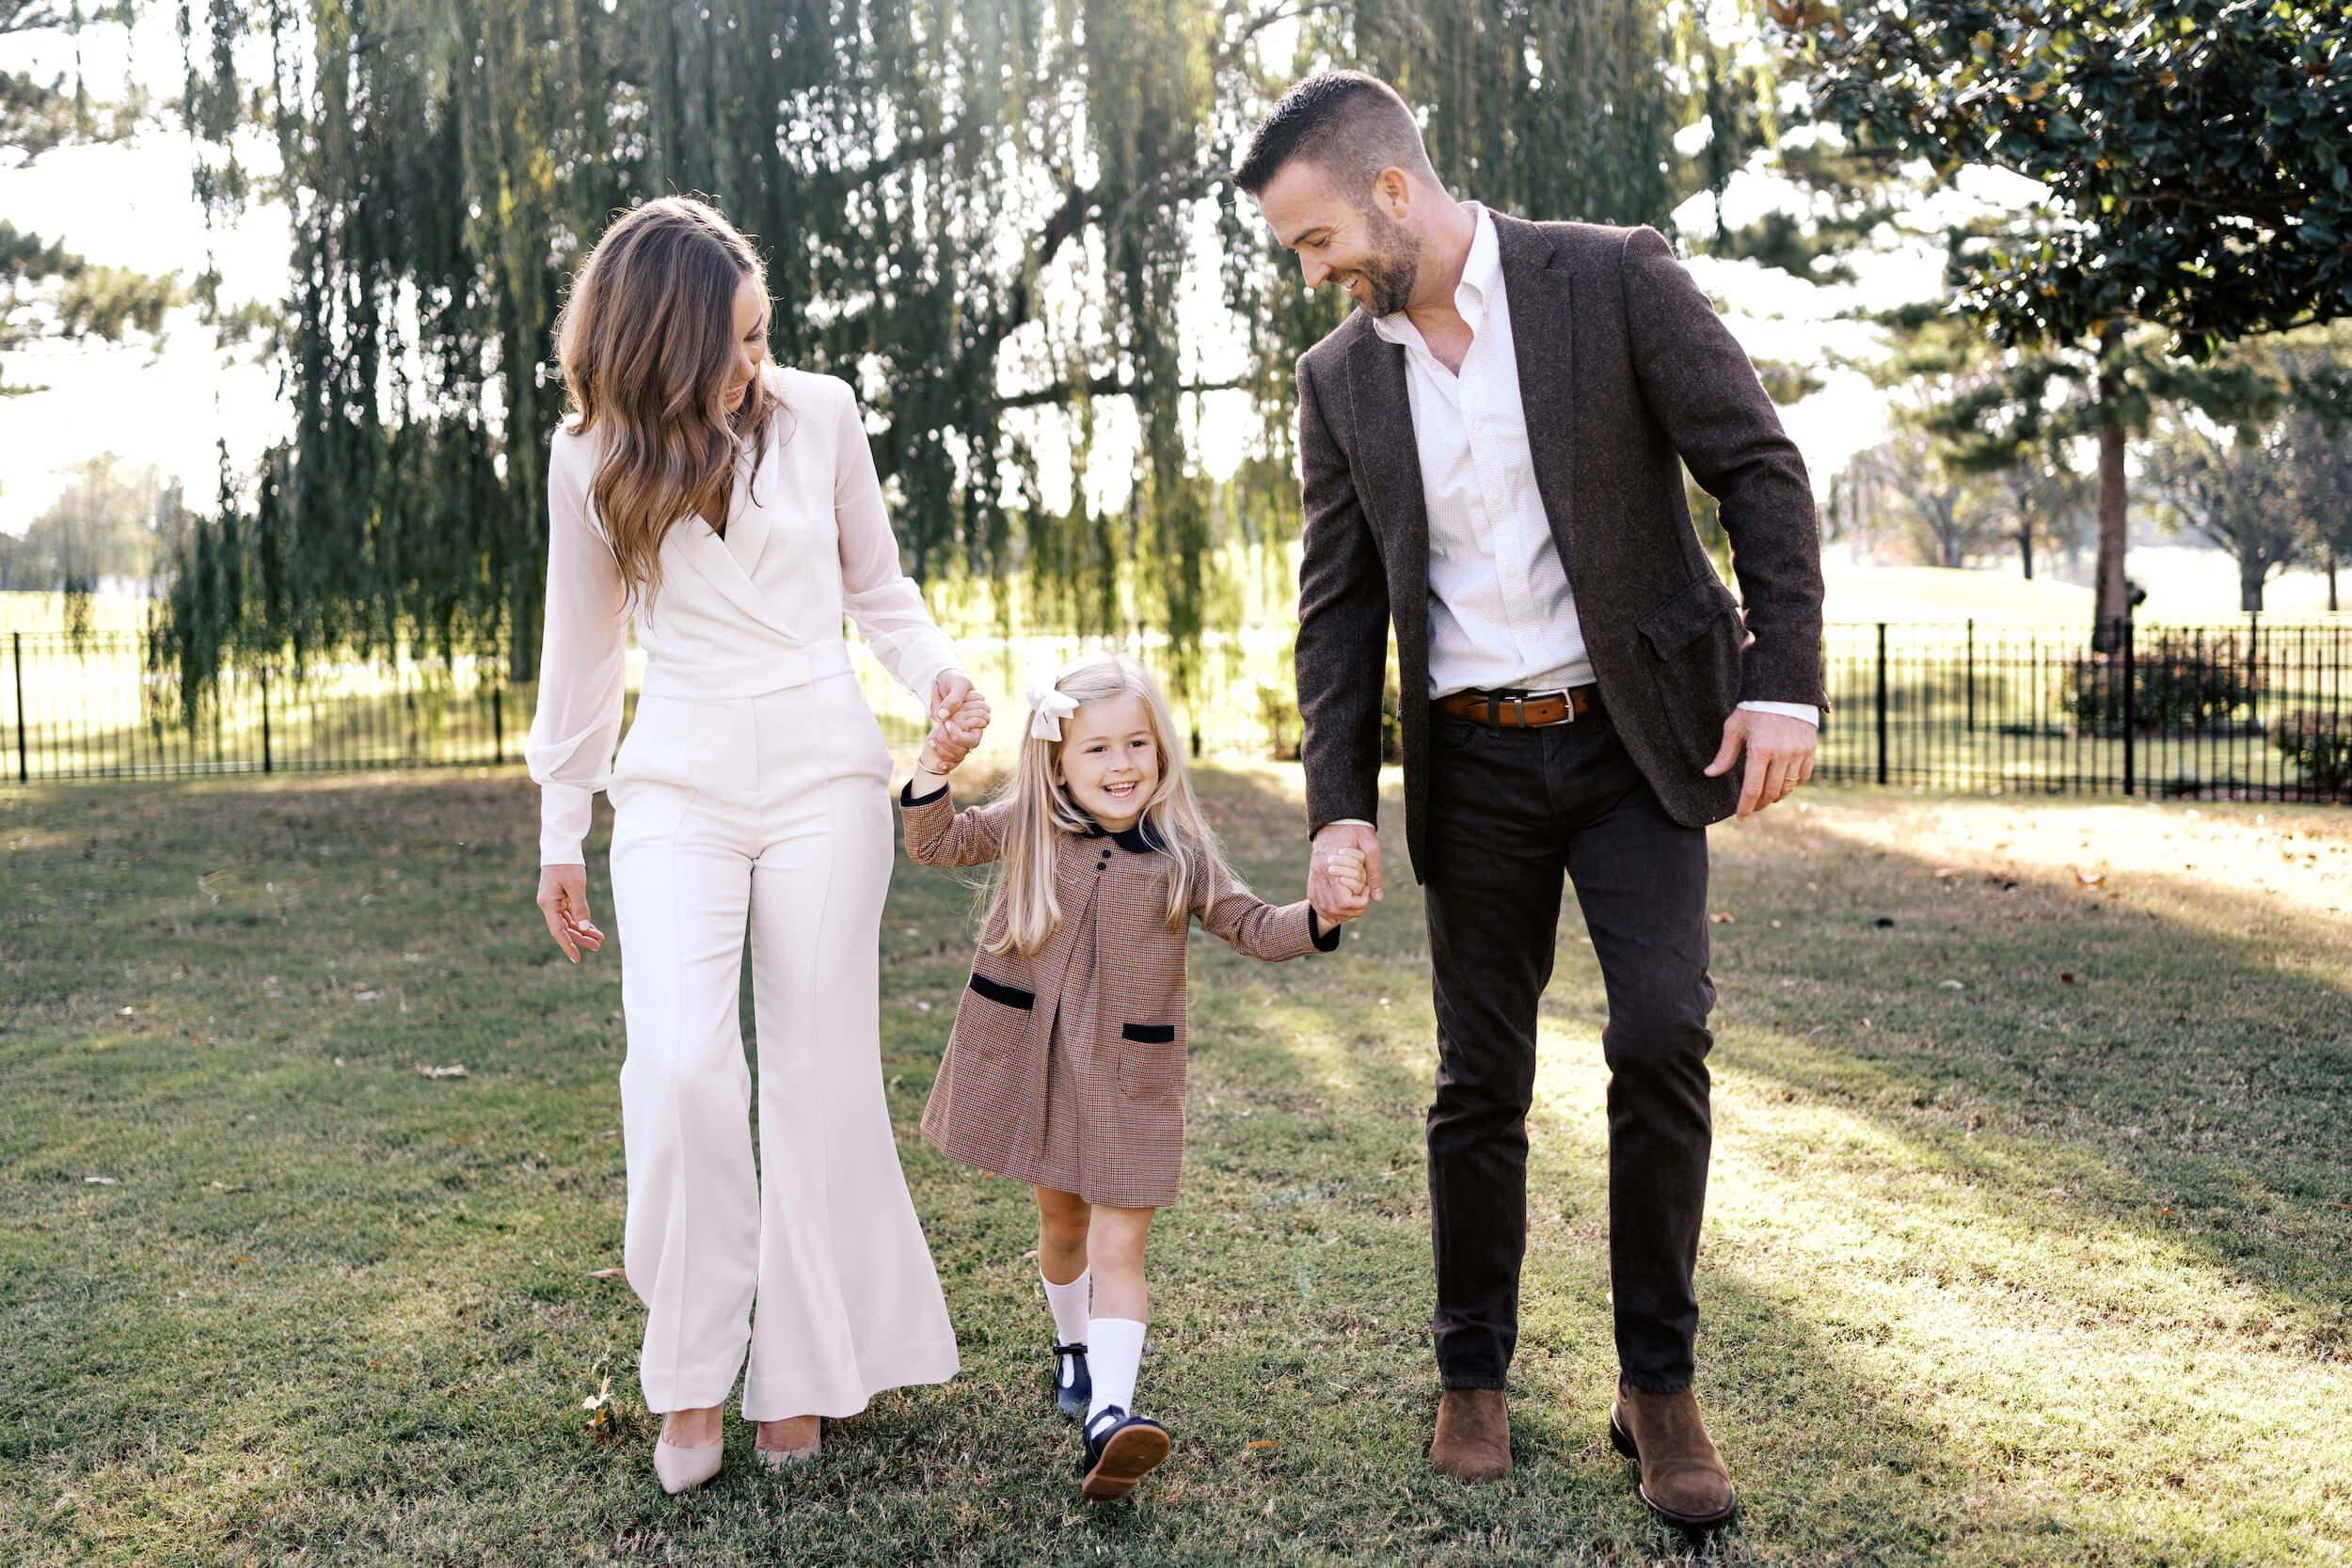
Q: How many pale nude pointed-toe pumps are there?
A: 2